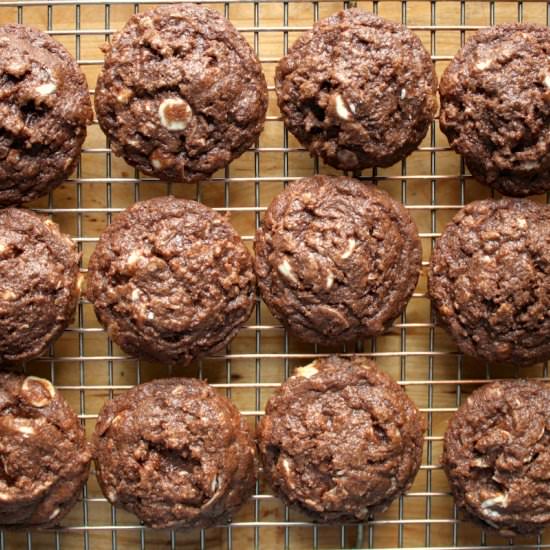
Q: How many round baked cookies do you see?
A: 12